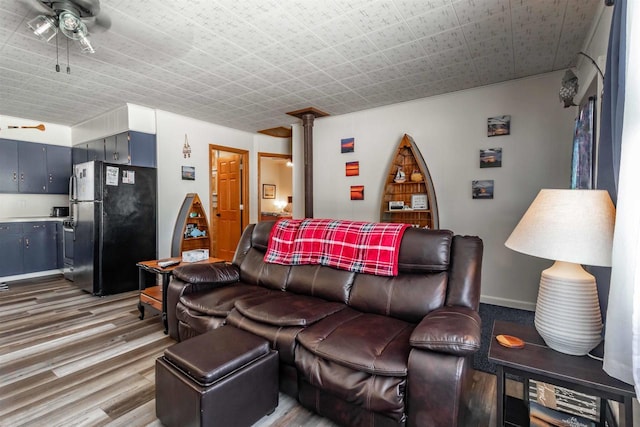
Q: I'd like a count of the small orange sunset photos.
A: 3